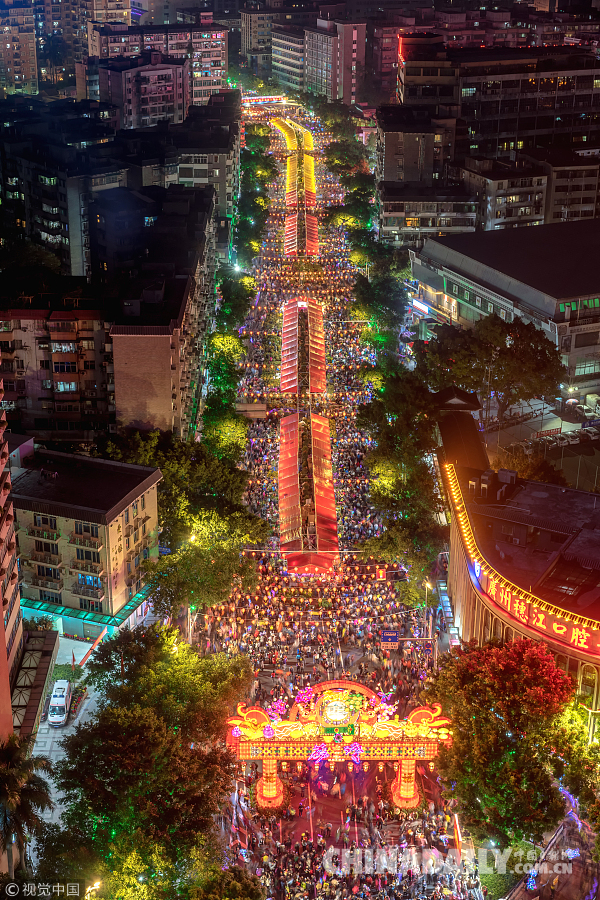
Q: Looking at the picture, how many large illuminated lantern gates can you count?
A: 1